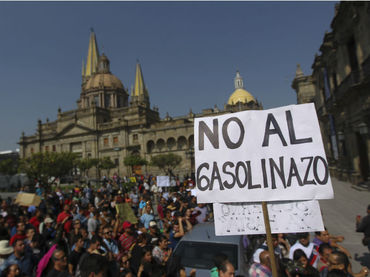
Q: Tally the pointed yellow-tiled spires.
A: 2